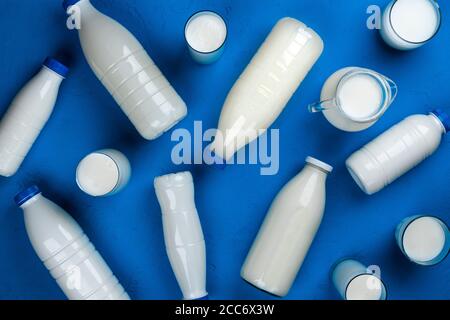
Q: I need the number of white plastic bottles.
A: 6